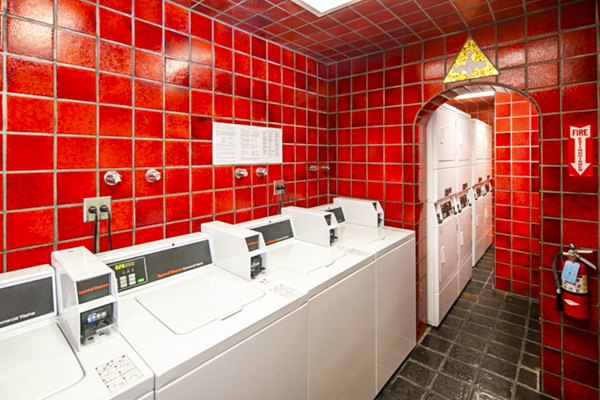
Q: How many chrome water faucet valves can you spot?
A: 6